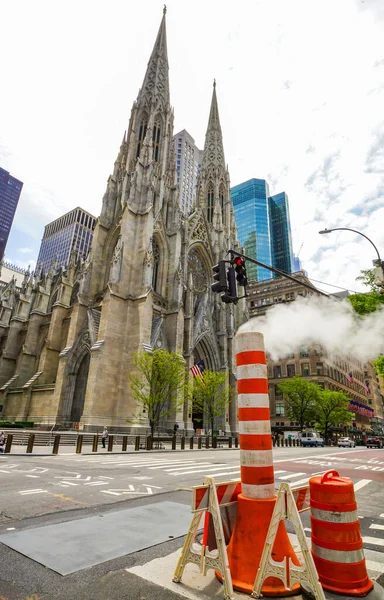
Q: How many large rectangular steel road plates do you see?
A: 1